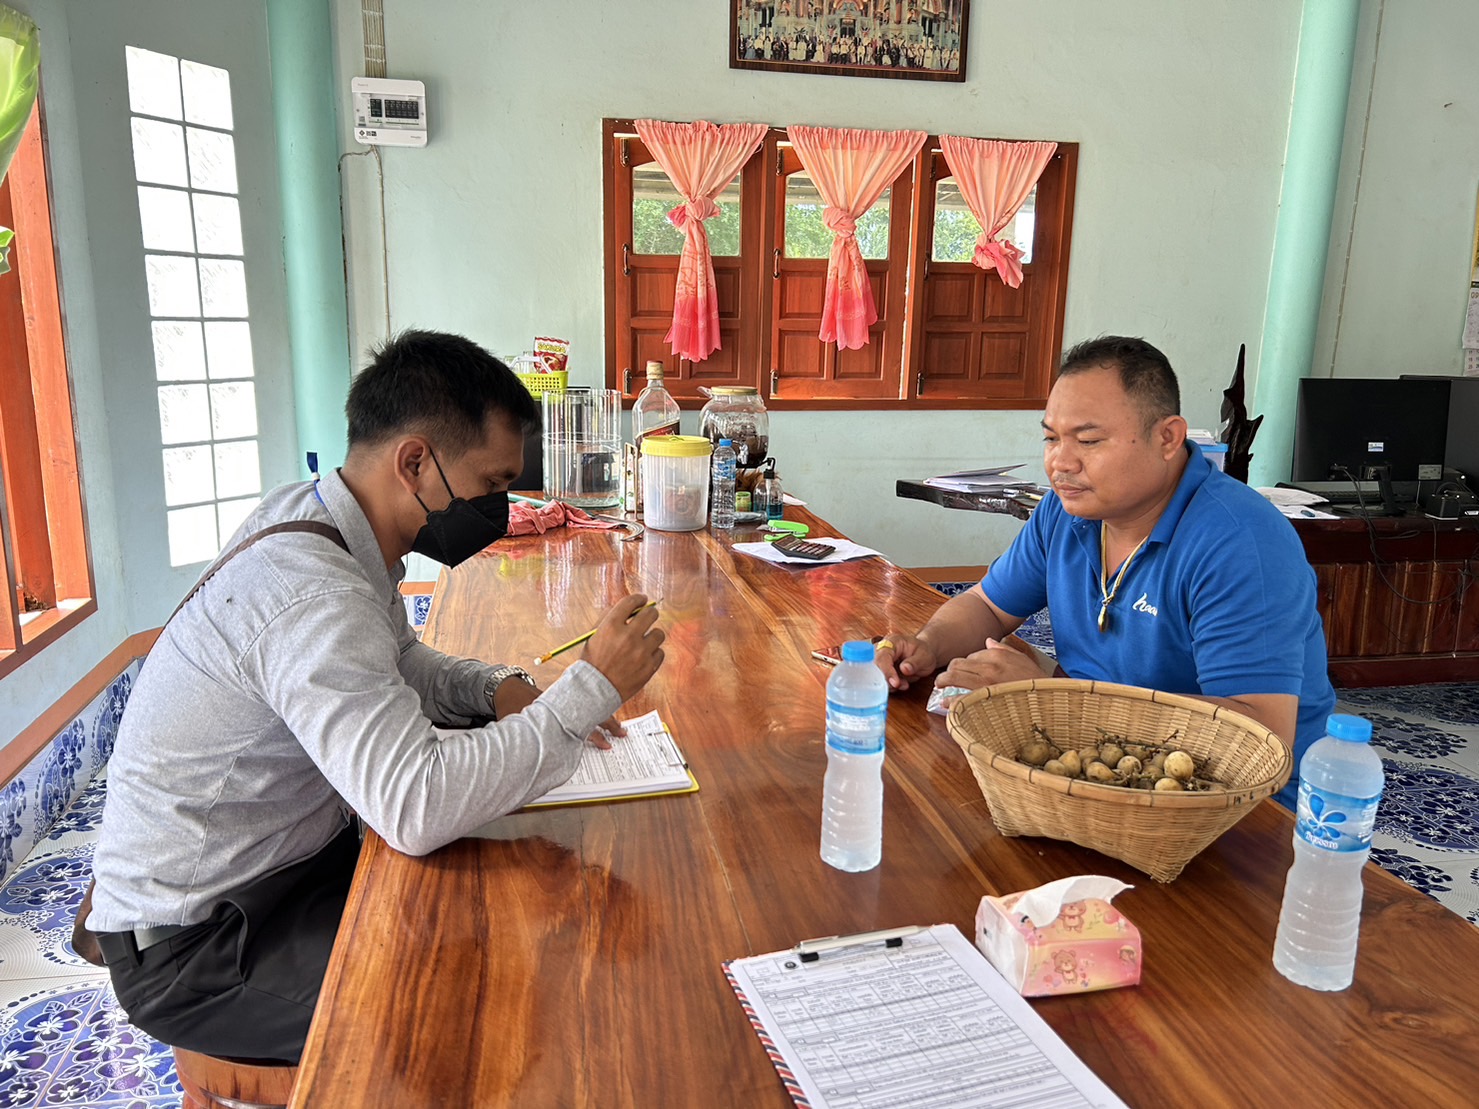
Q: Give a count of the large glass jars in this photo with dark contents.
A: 1